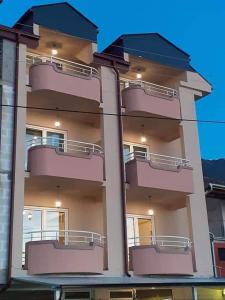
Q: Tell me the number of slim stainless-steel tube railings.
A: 6